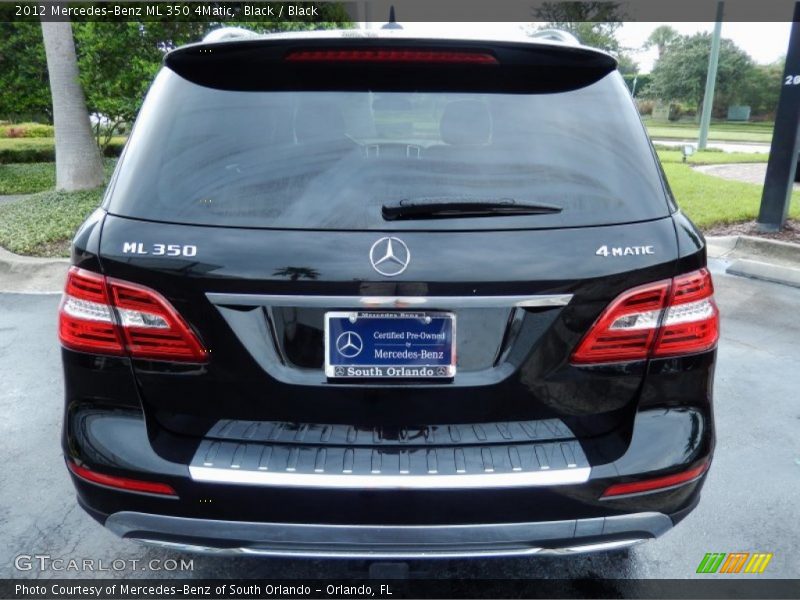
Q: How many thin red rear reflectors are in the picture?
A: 2